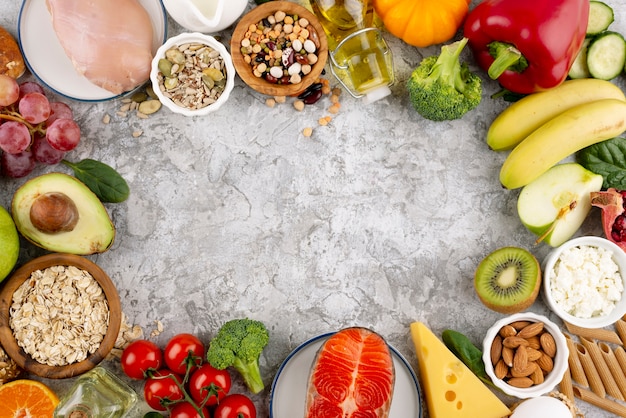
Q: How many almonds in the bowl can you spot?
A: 15